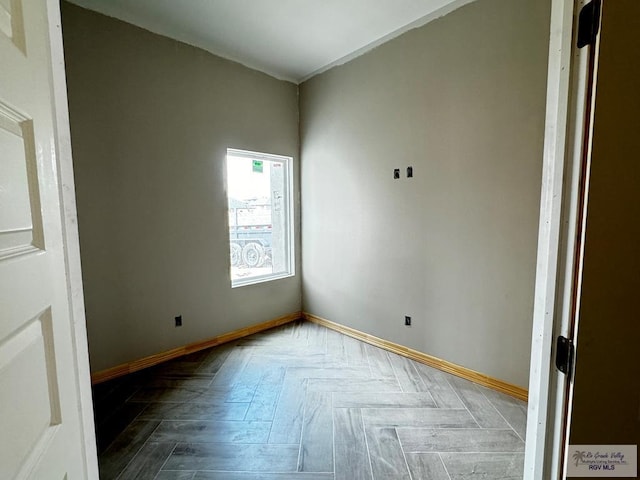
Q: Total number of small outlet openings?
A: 4